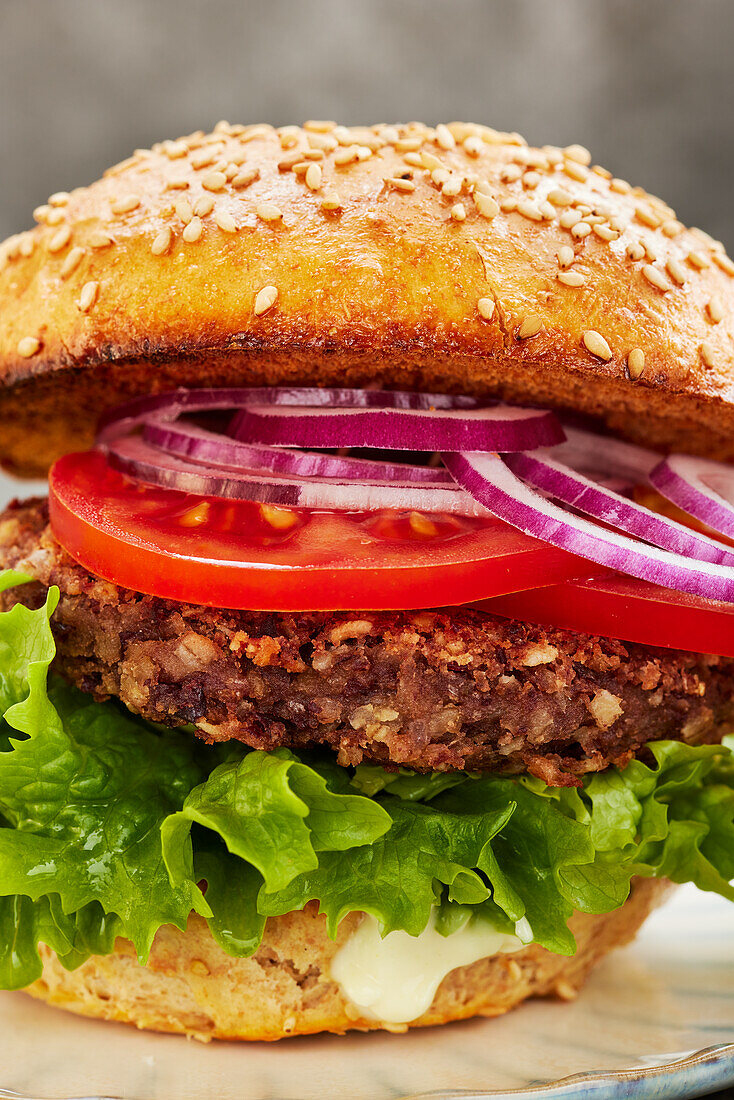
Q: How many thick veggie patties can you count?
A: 1